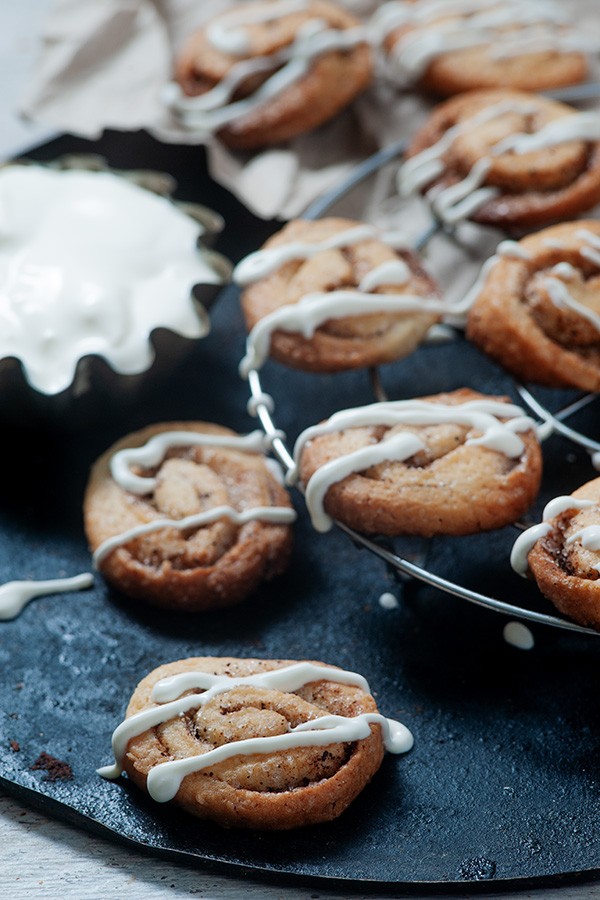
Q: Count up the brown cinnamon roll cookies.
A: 9